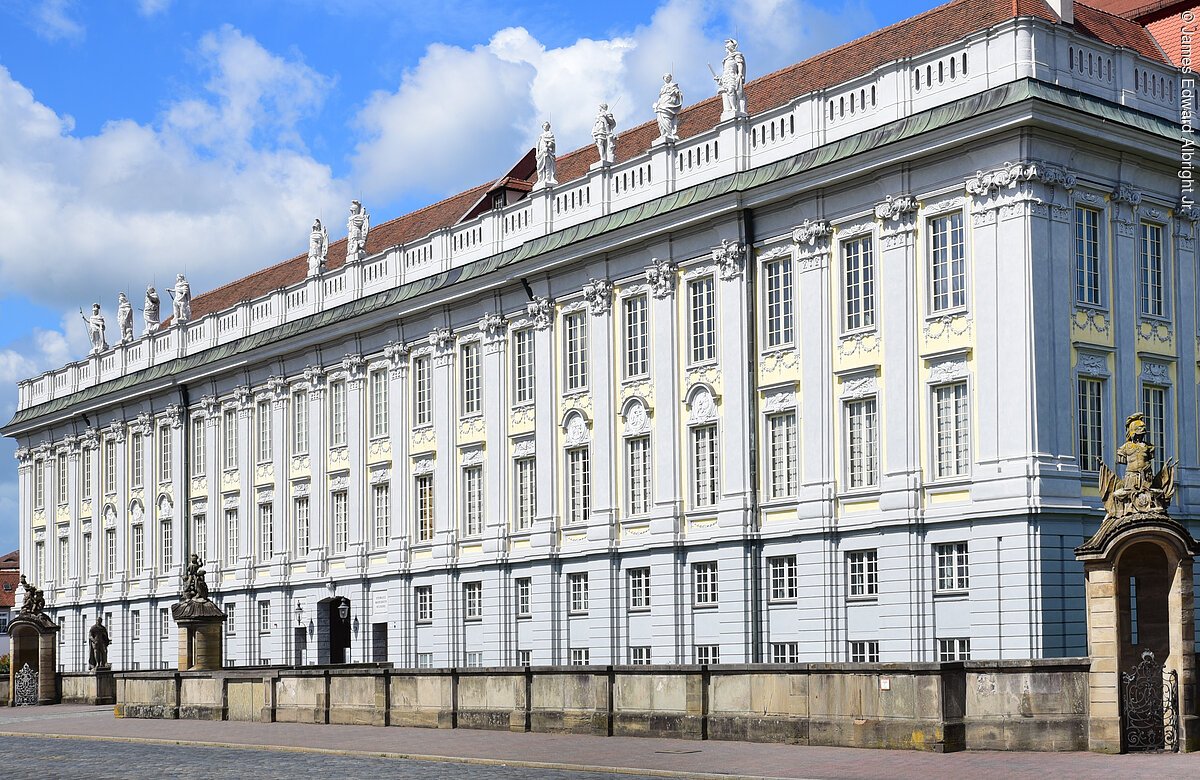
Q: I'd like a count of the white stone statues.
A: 10